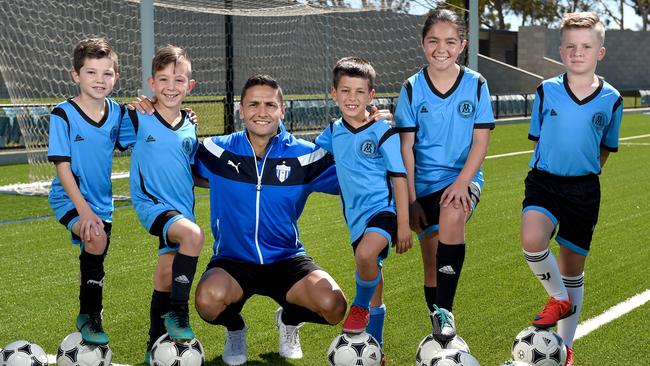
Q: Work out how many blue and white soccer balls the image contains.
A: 0